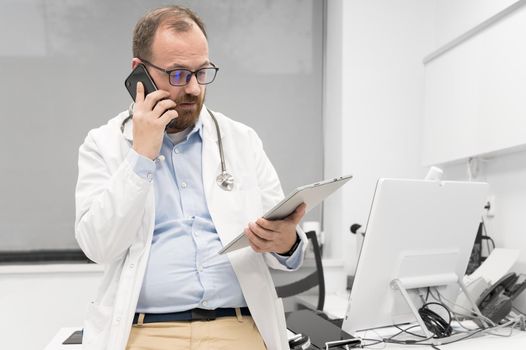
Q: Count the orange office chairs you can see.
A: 0